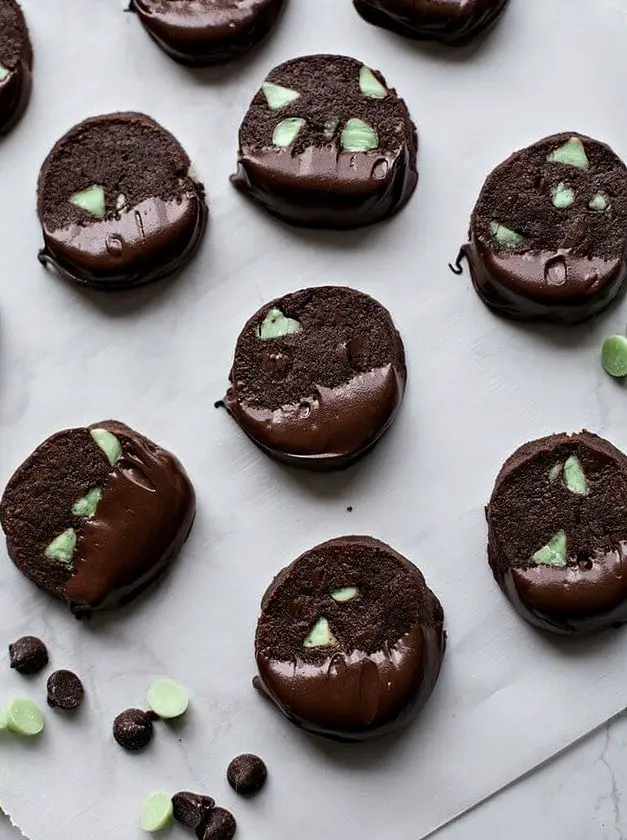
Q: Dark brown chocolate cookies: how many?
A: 10